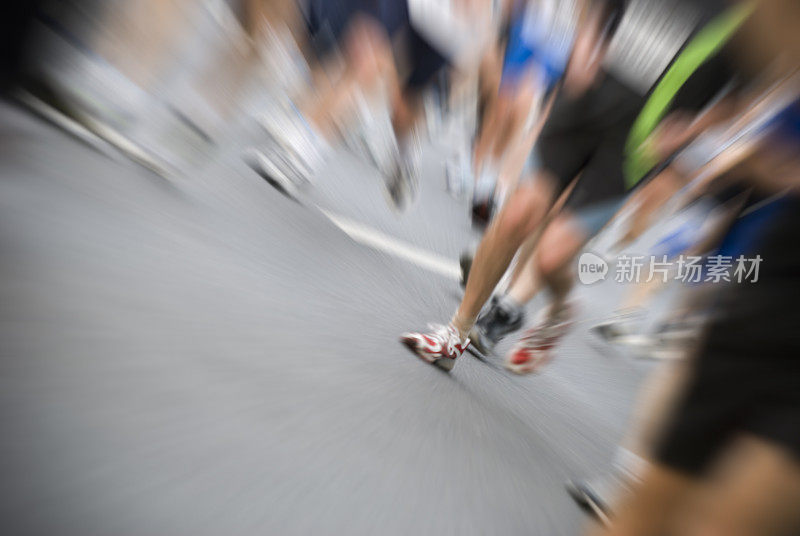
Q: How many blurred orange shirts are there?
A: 0